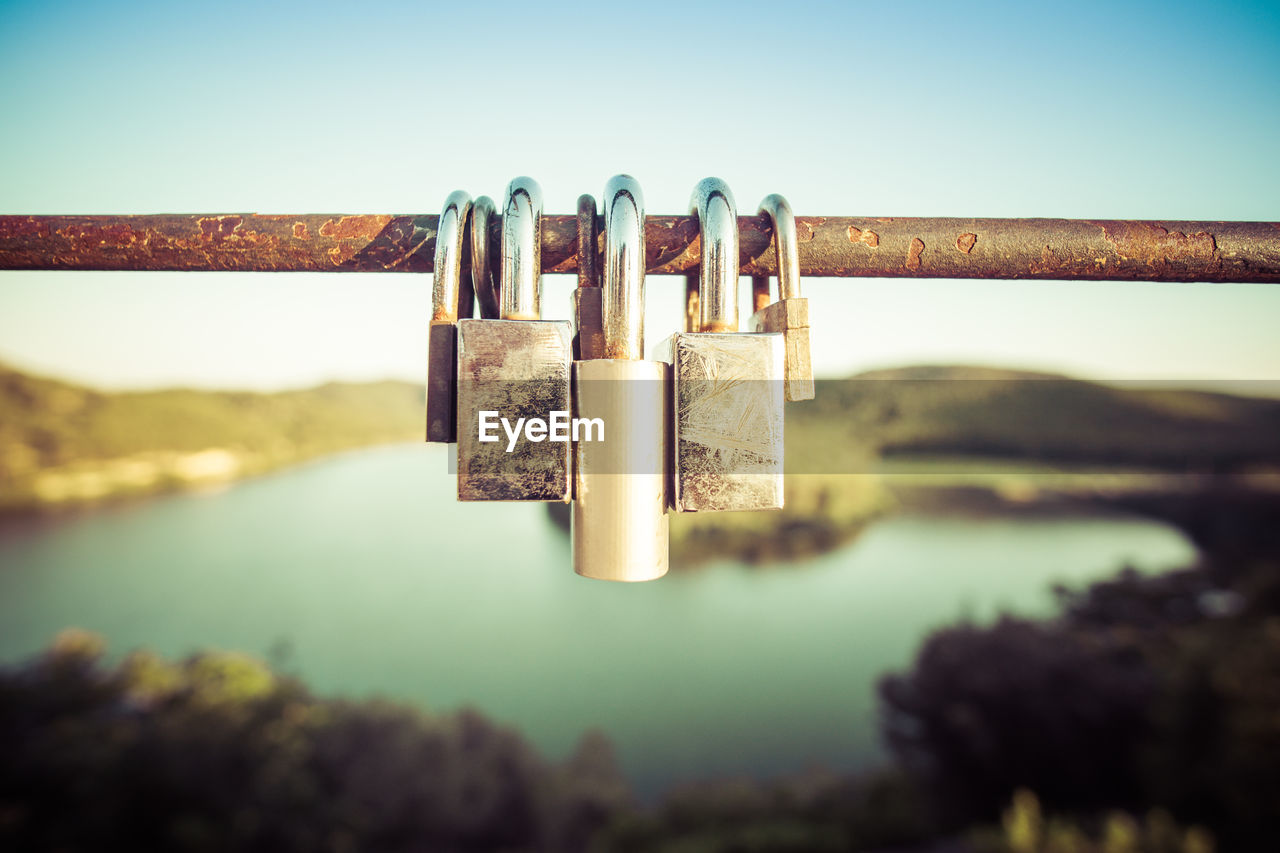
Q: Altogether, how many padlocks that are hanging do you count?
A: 7